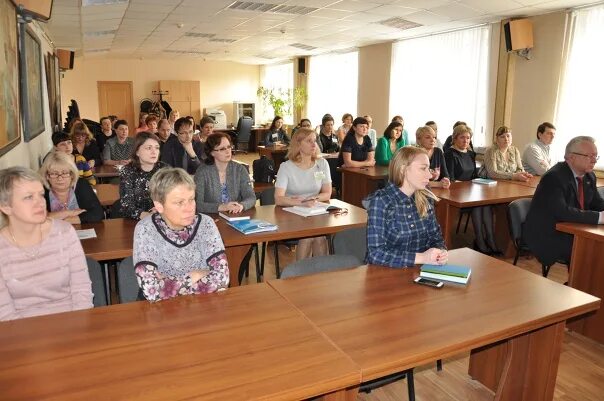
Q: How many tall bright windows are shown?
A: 4